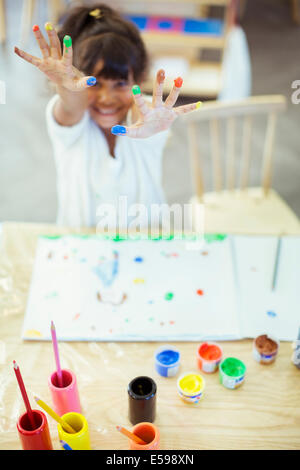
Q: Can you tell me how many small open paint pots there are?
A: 5